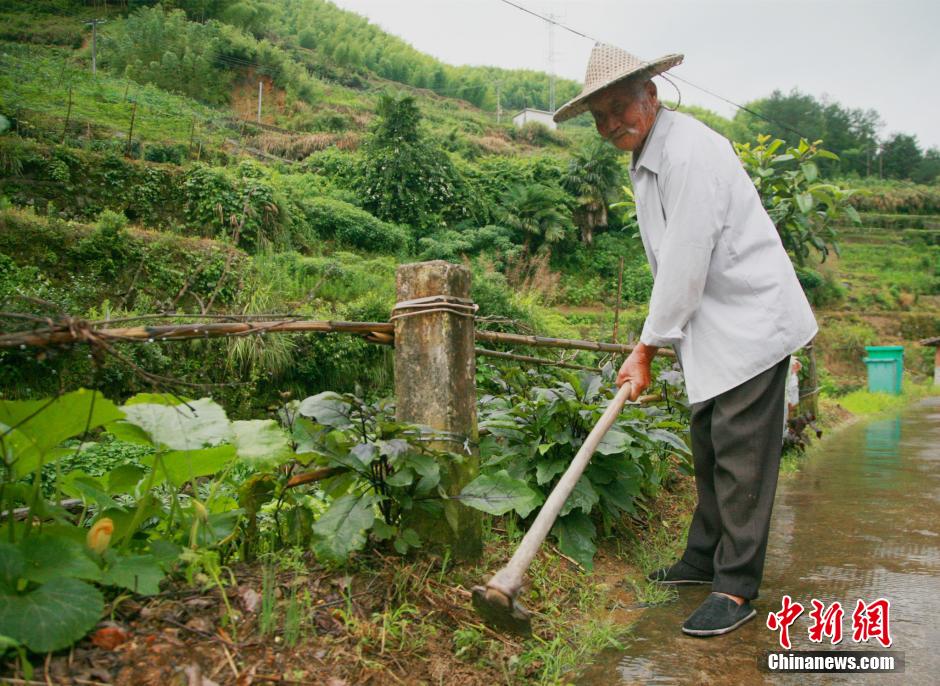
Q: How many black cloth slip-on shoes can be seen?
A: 2